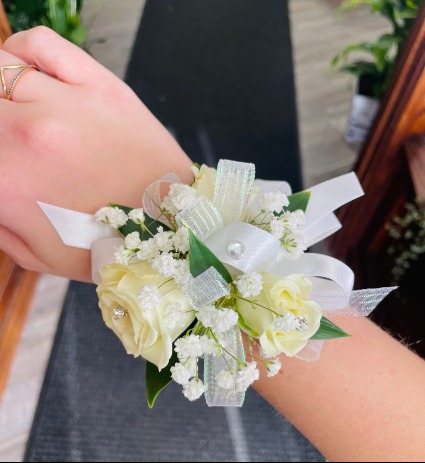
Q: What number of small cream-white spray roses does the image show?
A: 3